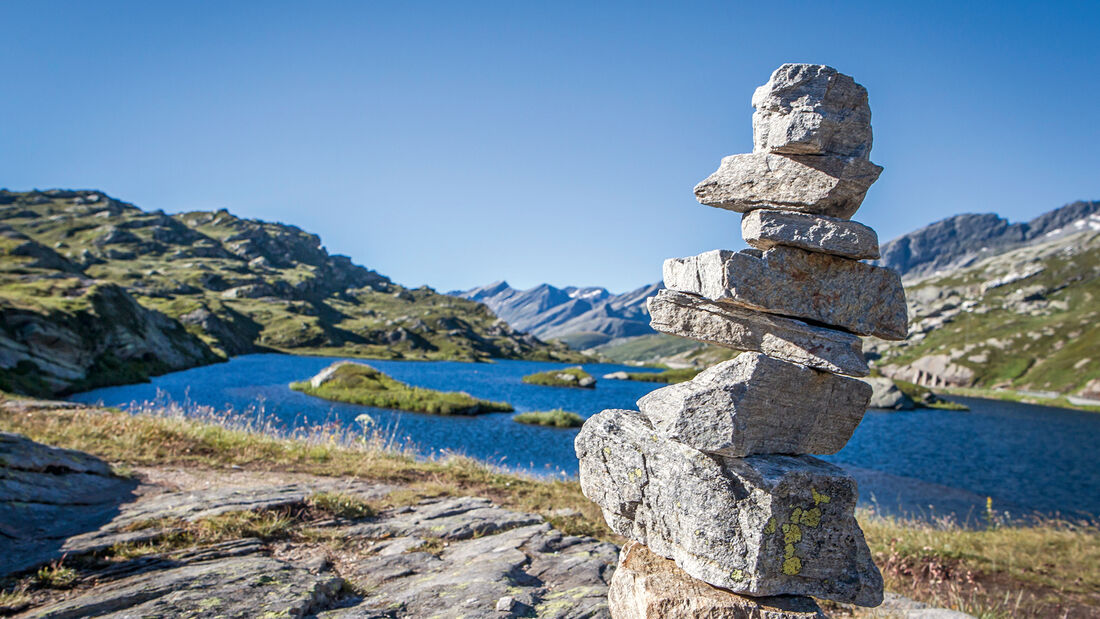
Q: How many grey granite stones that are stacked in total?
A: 8